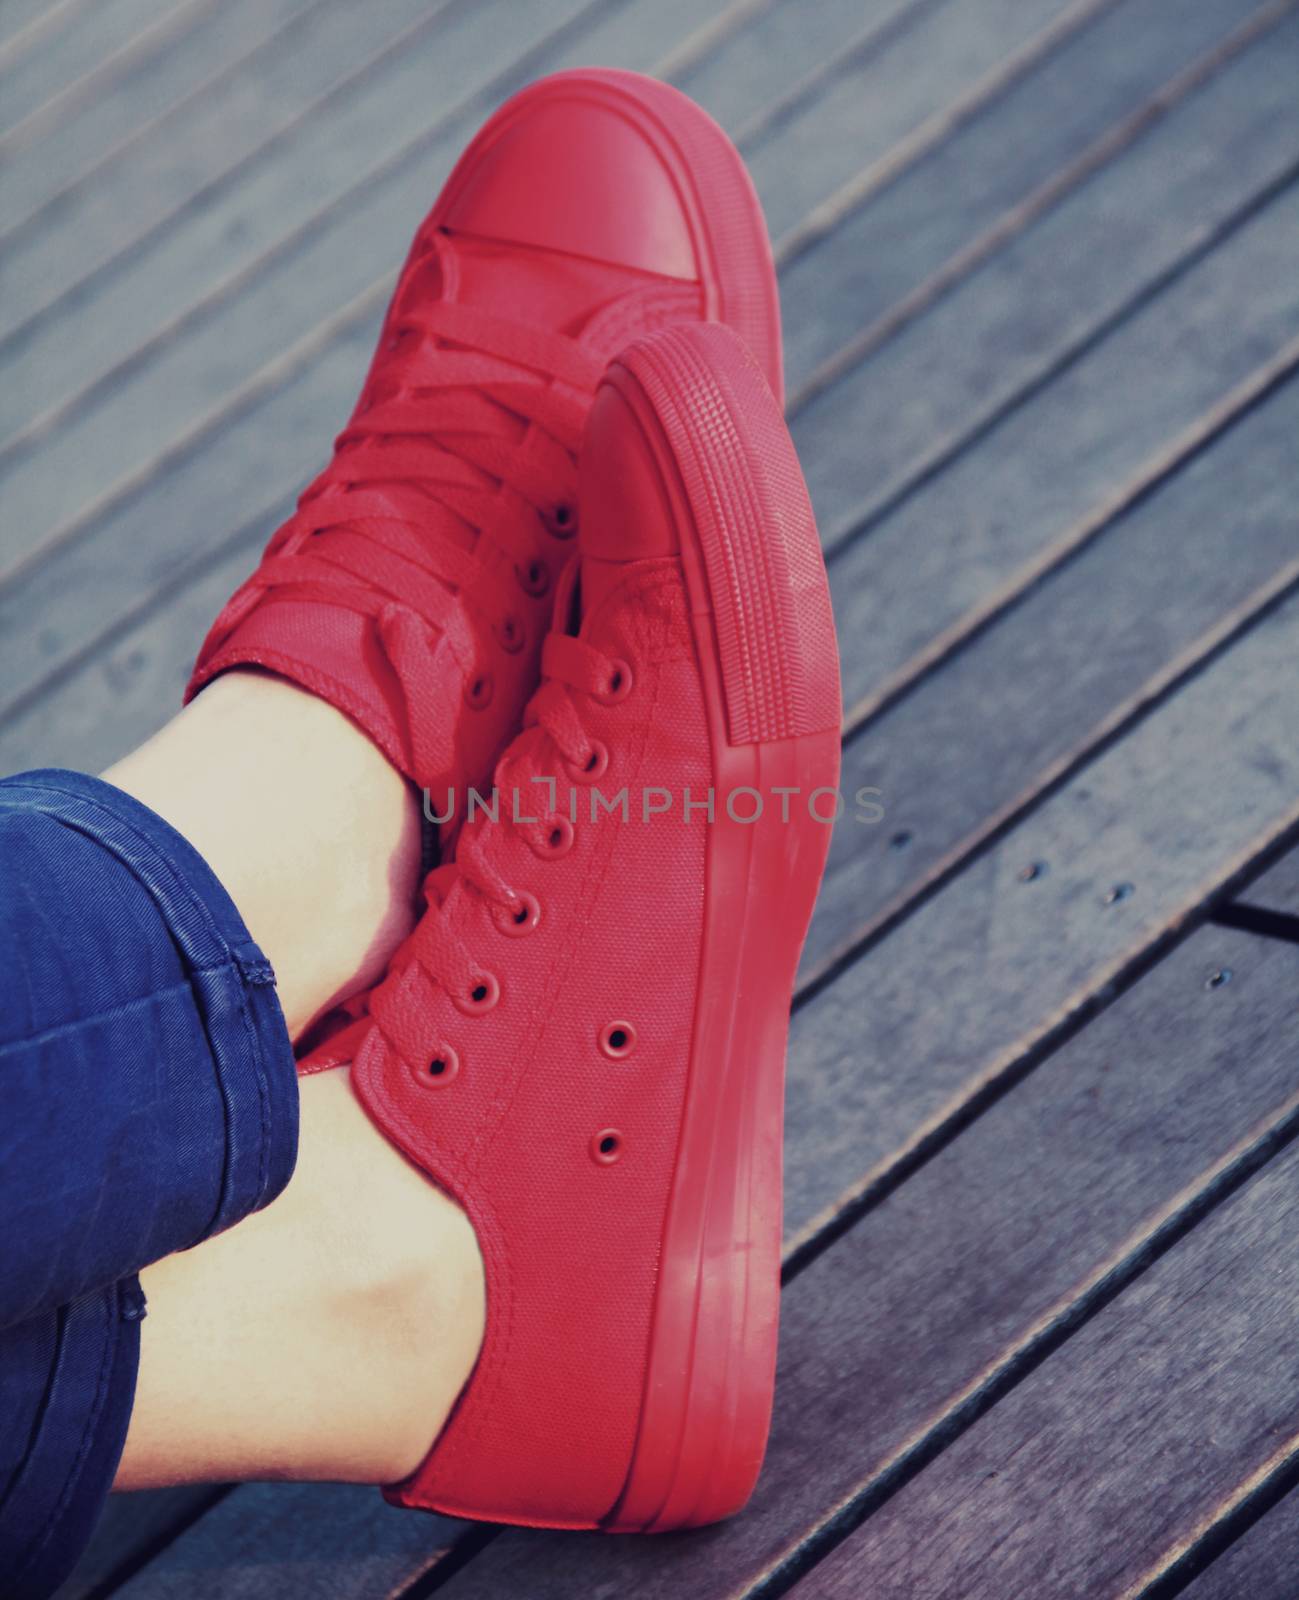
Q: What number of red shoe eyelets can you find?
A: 12